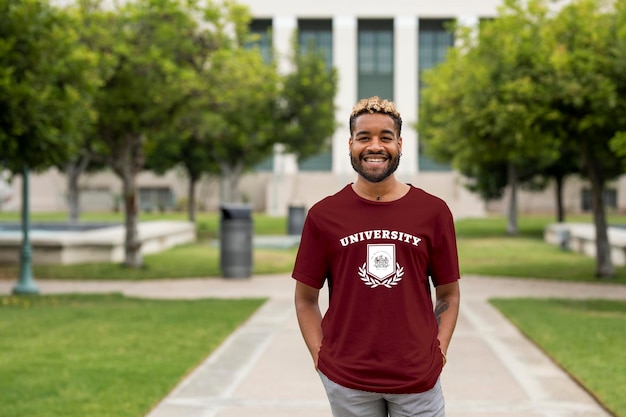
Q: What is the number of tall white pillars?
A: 4